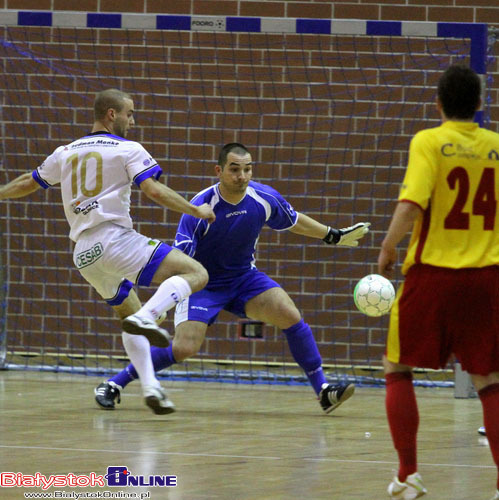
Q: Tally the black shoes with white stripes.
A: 2